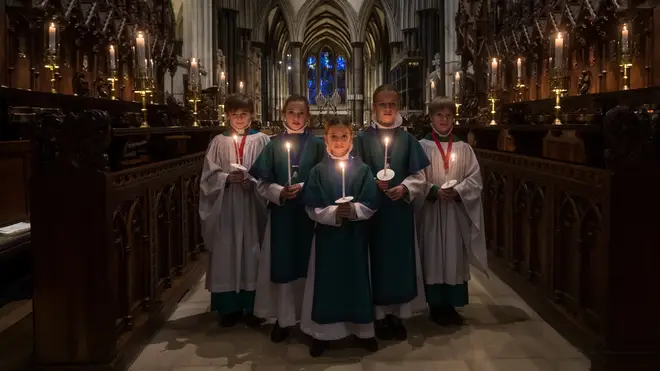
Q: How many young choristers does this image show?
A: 5